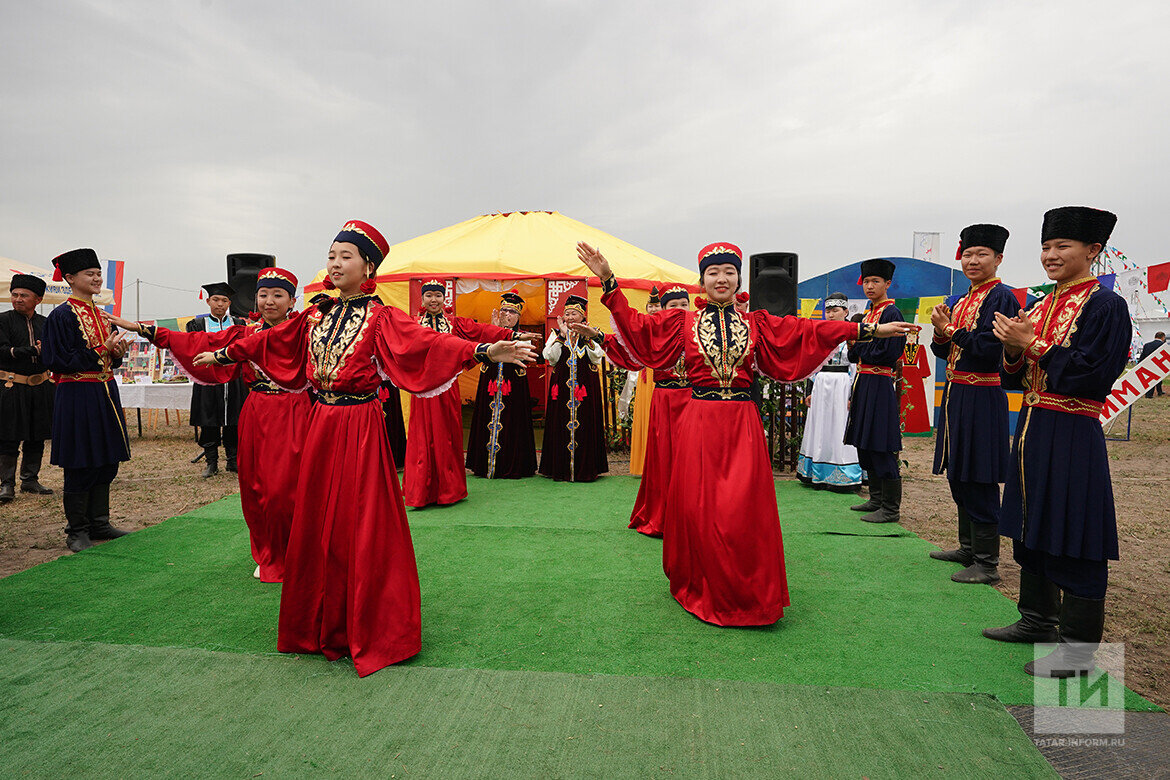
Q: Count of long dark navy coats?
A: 4